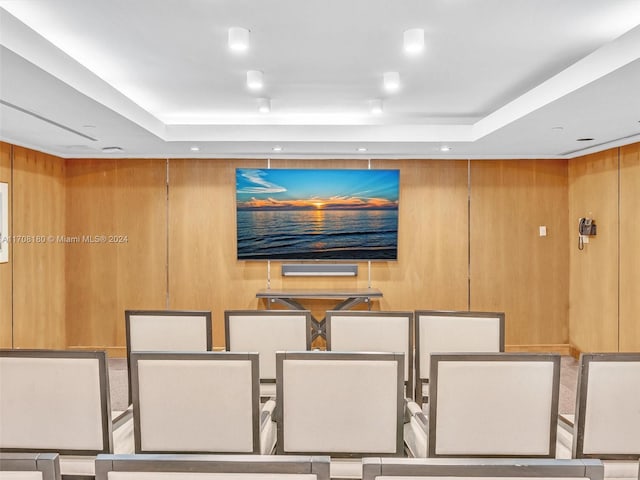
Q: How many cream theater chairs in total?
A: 12